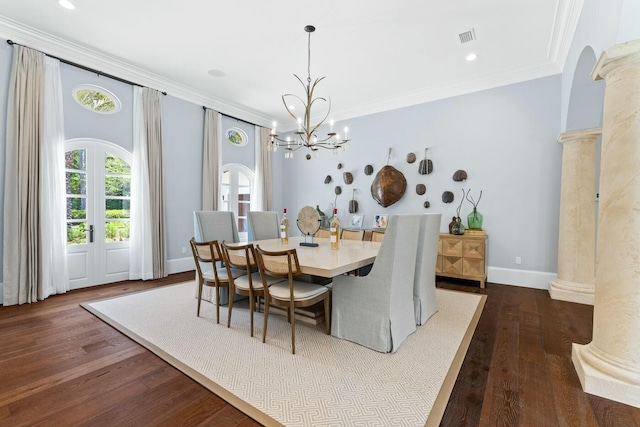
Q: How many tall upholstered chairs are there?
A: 4